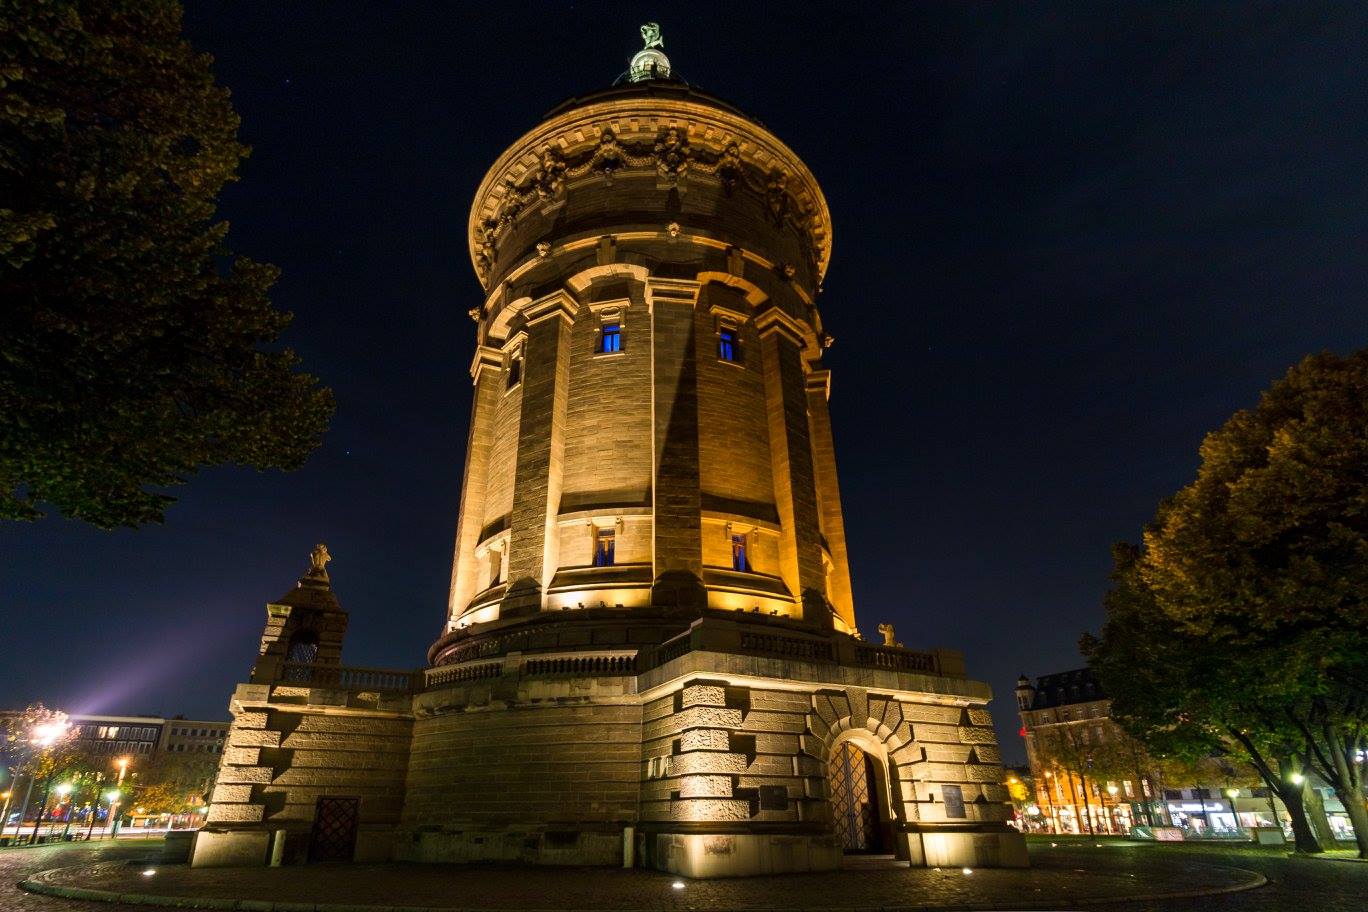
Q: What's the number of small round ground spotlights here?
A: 3